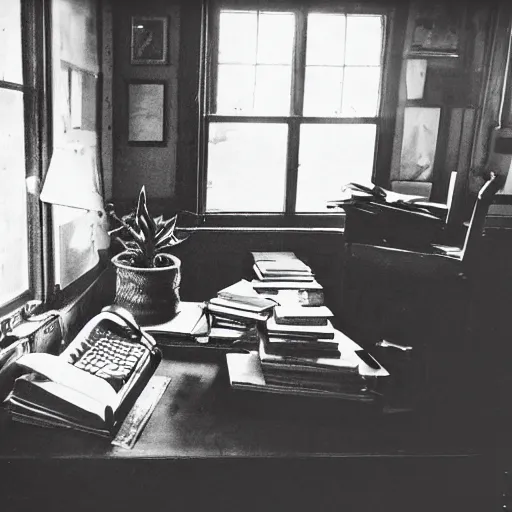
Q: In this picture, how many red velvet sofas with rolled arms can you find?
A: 0